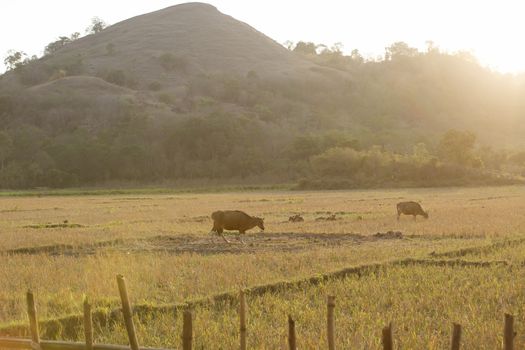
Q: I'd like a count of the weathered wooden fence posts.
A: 10